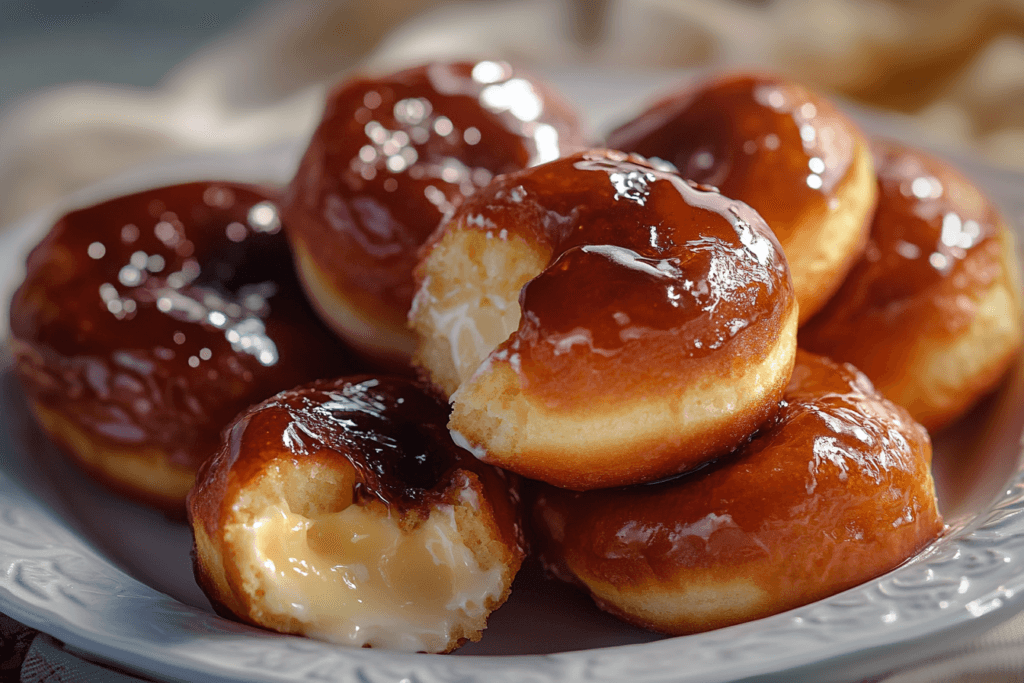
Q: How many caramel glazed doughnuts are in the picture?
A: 7